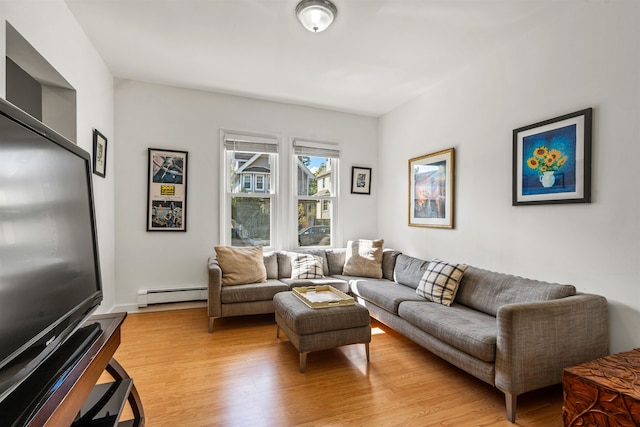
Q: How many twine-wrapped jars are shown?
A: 0